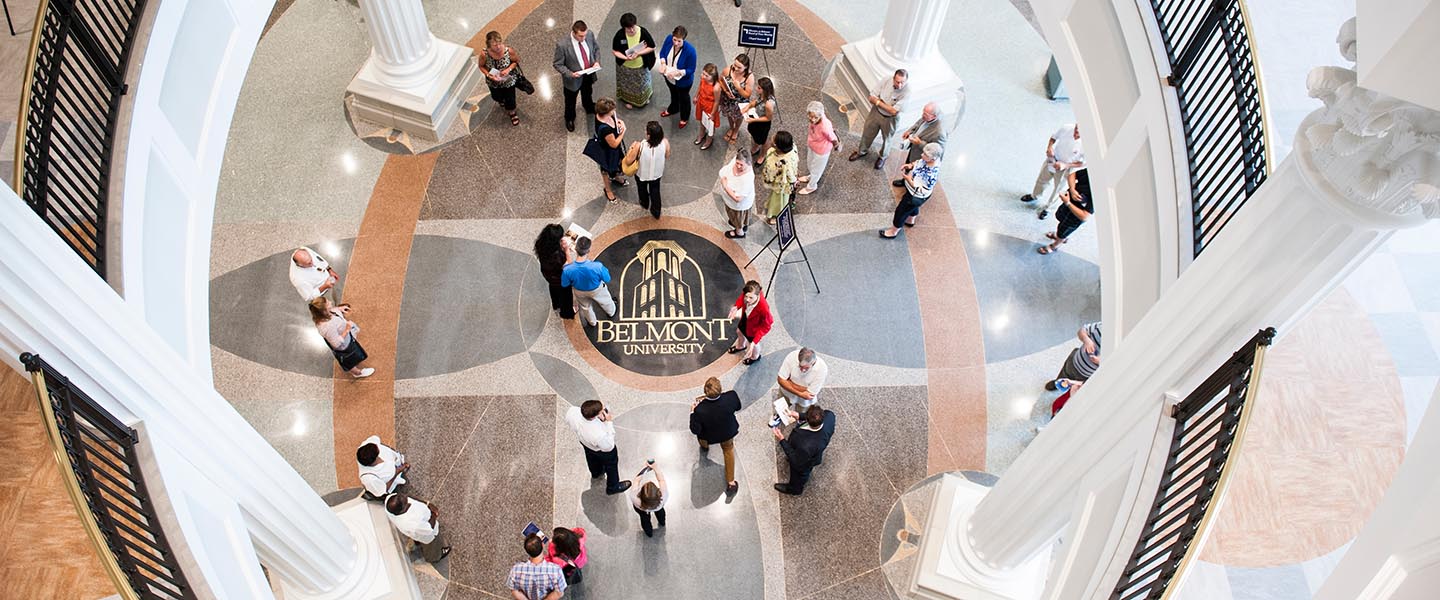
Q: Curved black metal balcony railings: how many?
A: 4